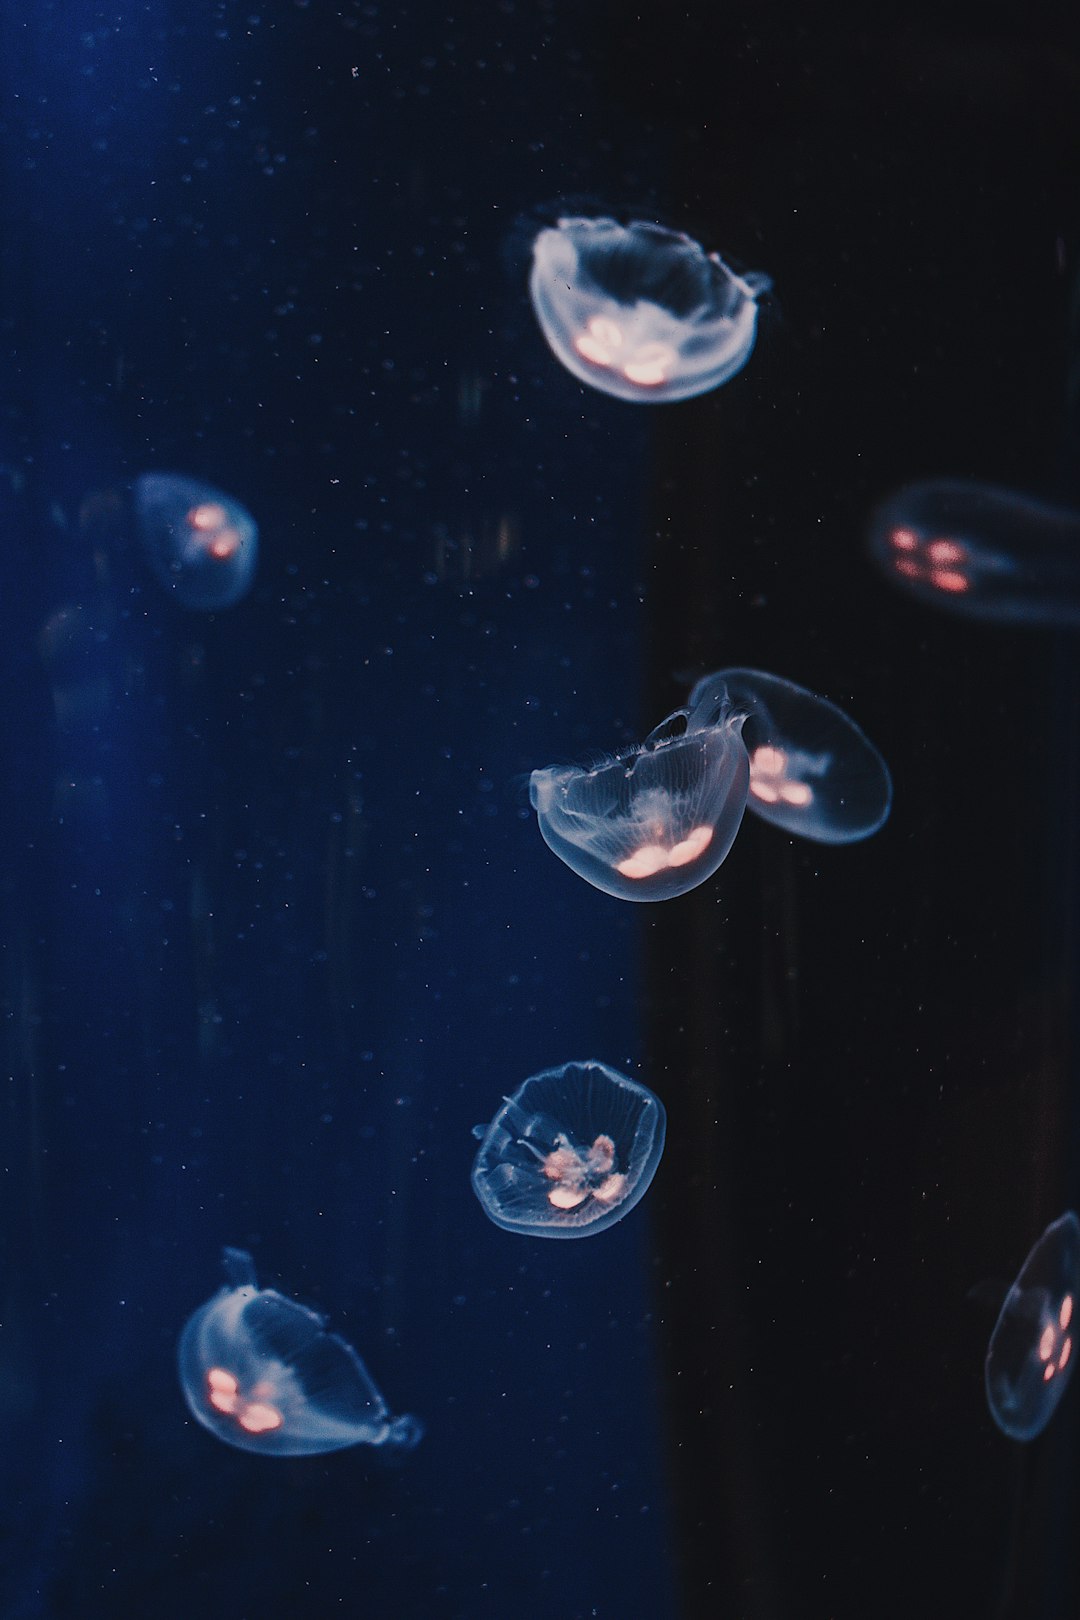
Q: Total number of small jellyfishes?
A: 8